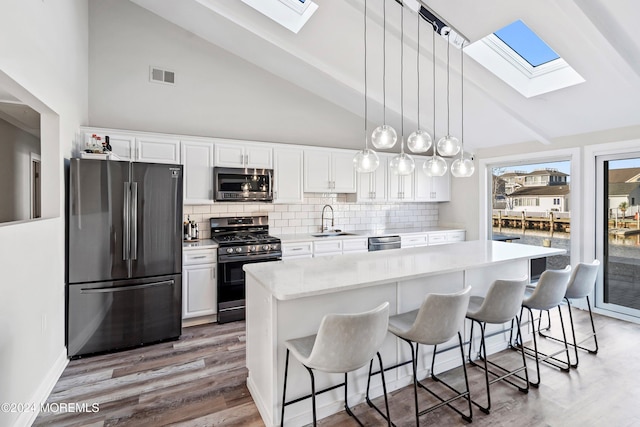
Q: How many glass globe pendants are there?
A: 7